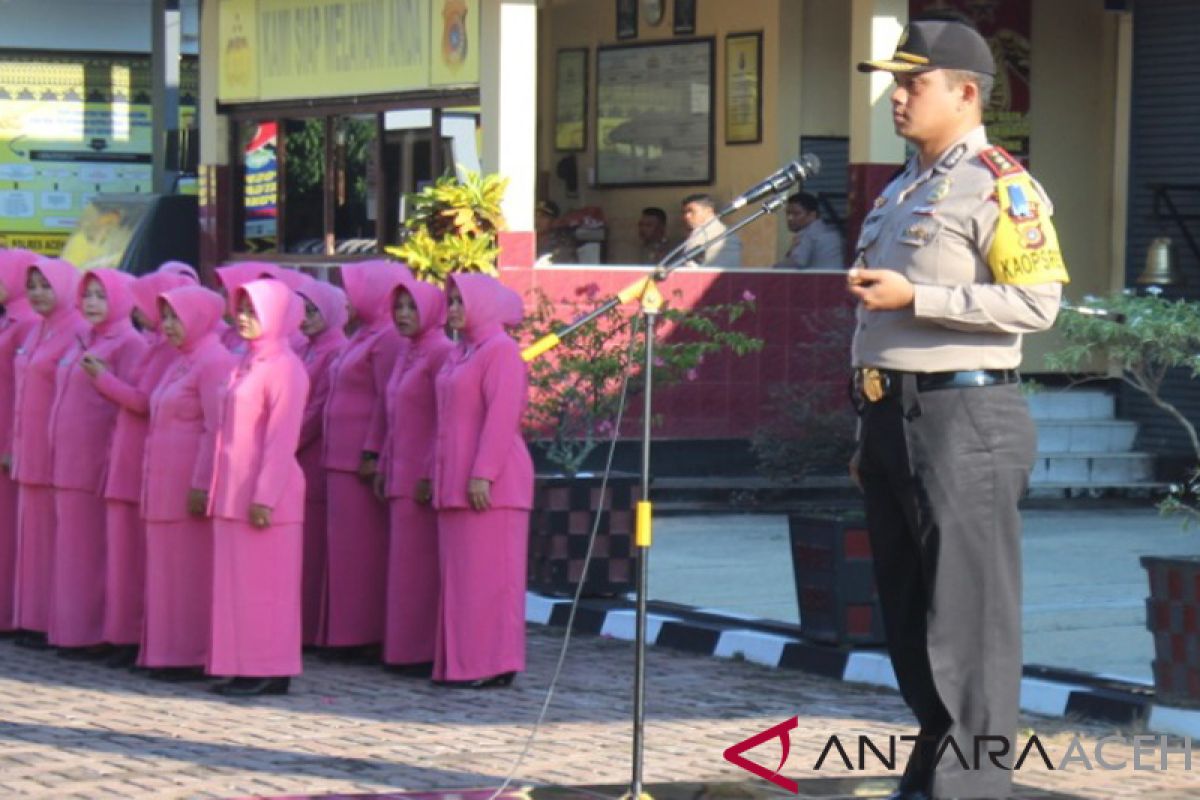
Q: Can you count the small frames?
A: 4